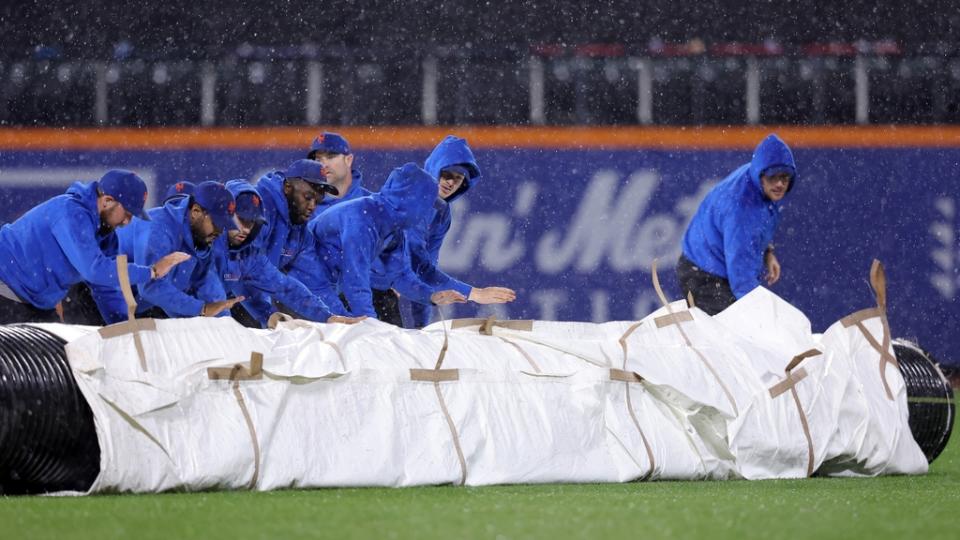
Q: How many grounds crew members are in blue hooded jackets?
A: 9